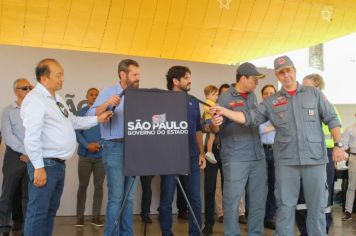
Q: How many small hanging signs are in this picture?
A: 2